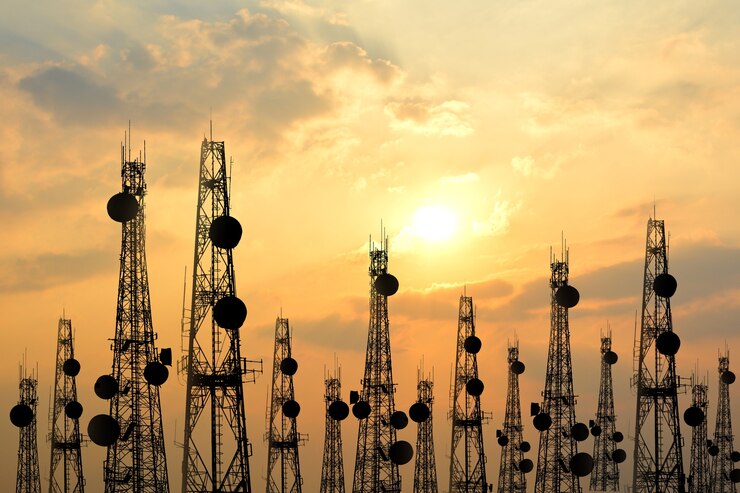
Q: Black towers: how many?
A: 15